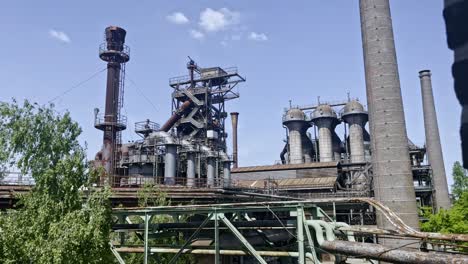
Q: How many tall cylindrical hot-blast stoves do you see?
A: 3